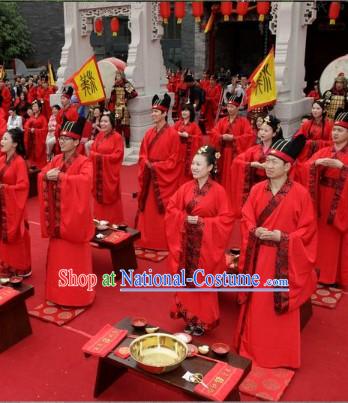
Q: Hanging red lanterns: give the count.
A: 9